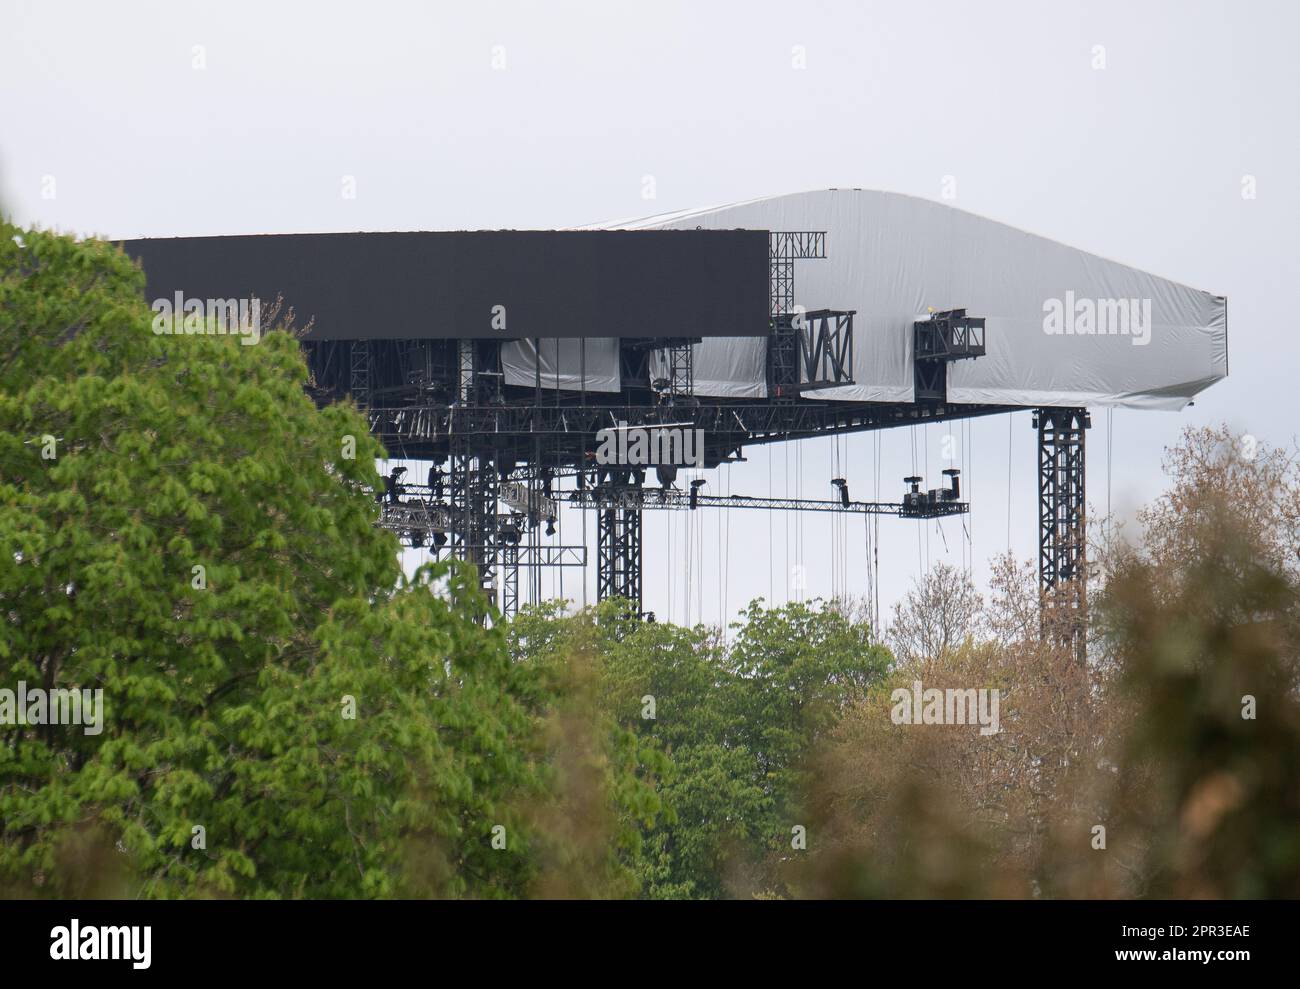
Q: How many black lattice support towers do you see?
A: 3